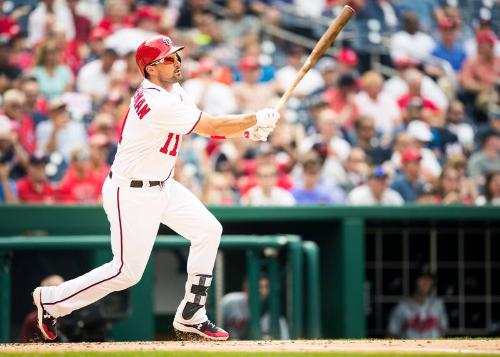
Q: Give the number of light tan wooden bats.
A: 1